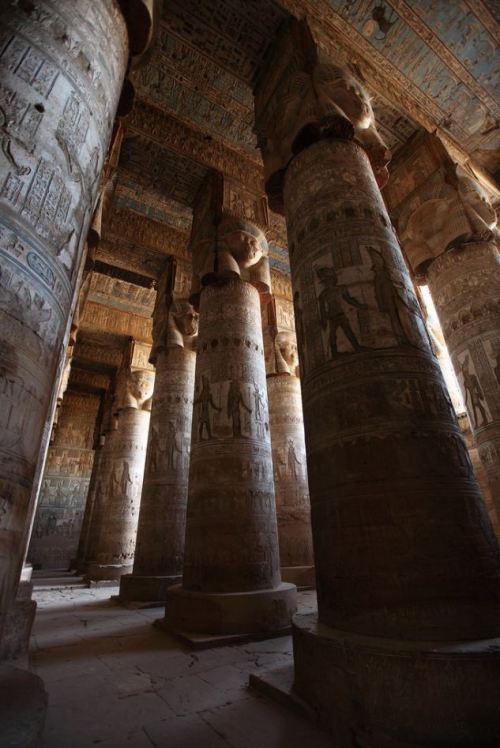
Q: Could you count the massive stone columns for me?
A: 7